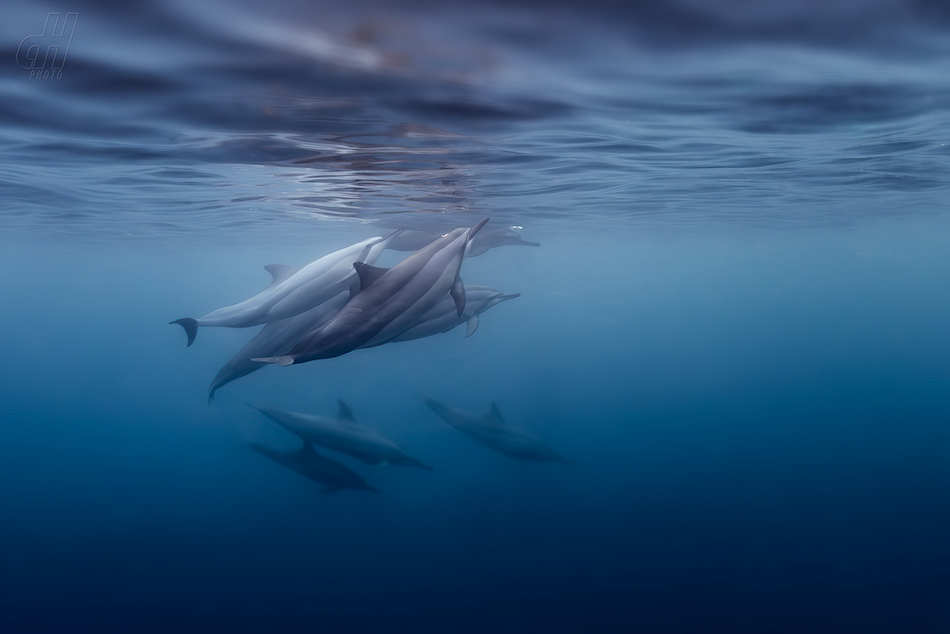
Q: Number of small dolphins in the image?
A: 3